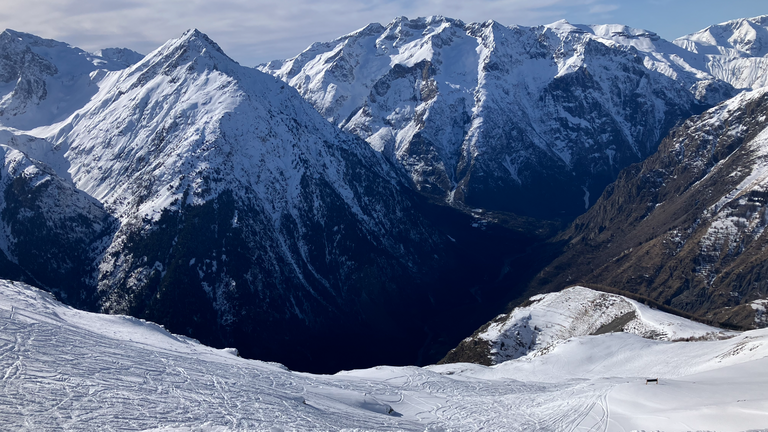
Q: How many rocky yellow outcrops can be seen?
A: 0